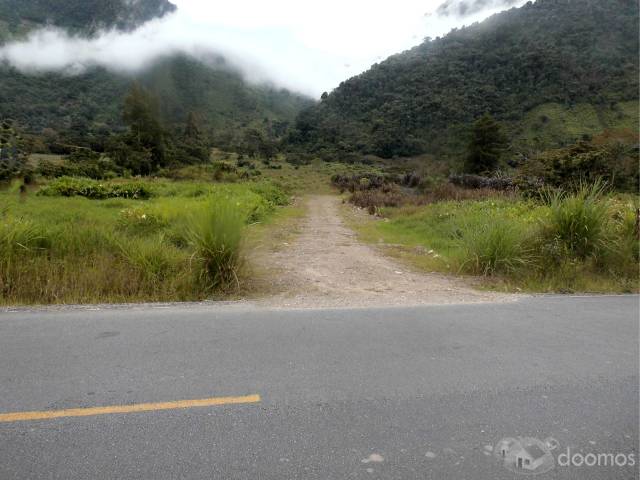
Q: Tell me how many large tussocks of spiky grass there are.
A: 3